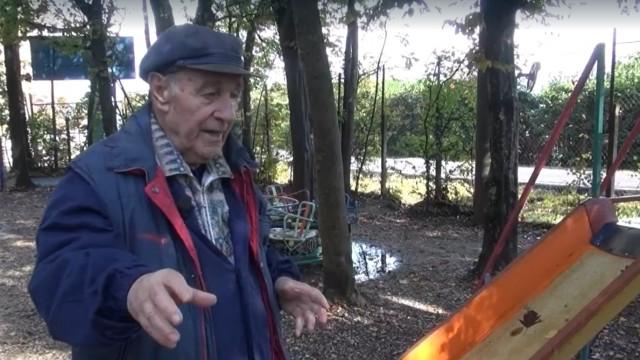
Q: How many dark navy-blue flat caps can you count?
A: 1